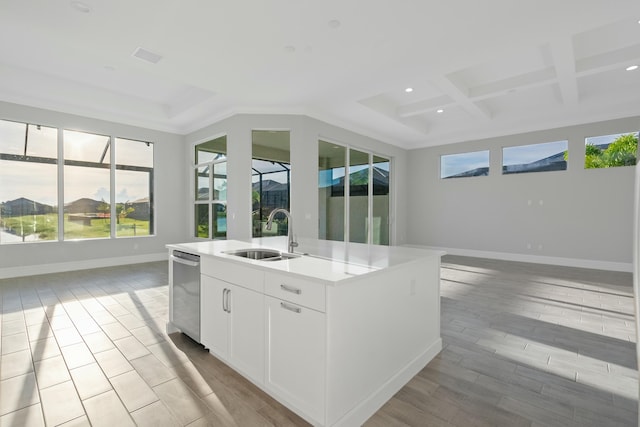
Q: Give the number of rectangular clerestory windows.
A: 3